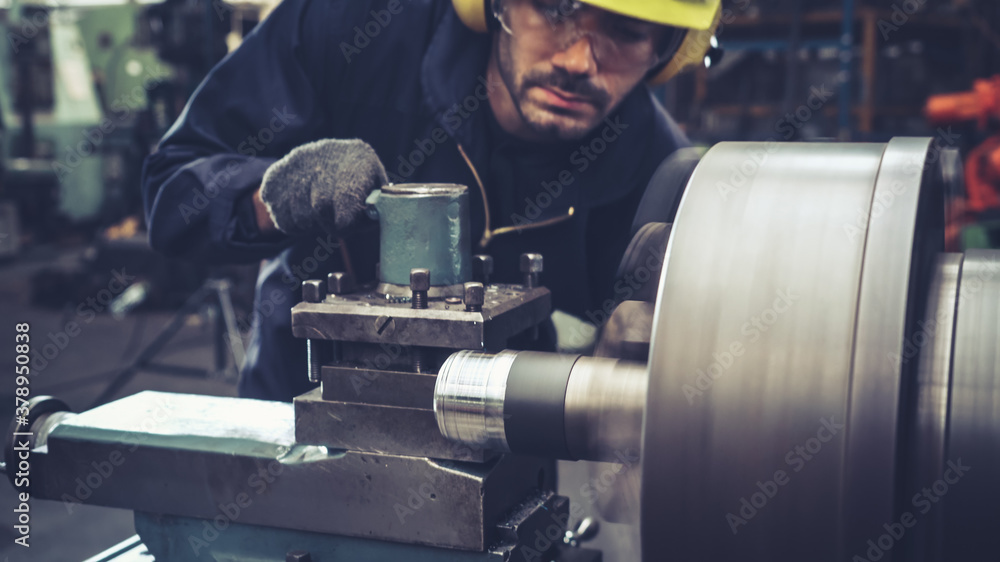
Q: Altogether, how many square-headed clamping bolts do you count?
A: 6